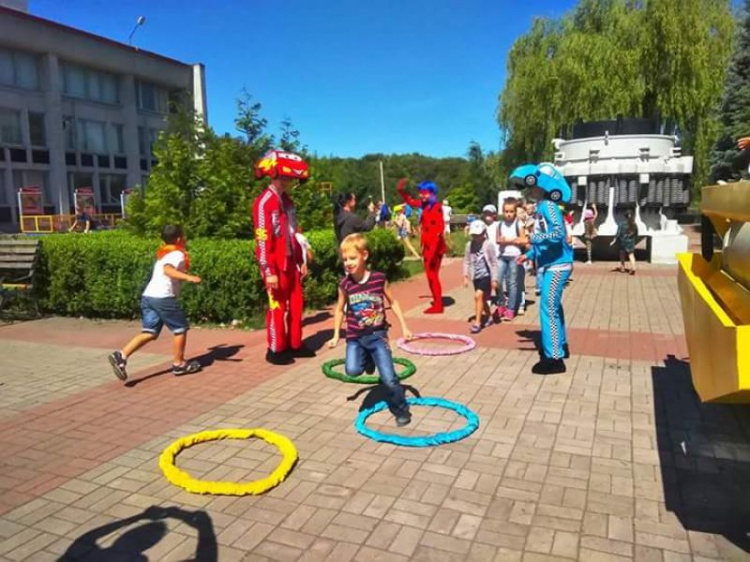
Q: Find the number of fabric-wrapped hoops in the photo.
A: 4